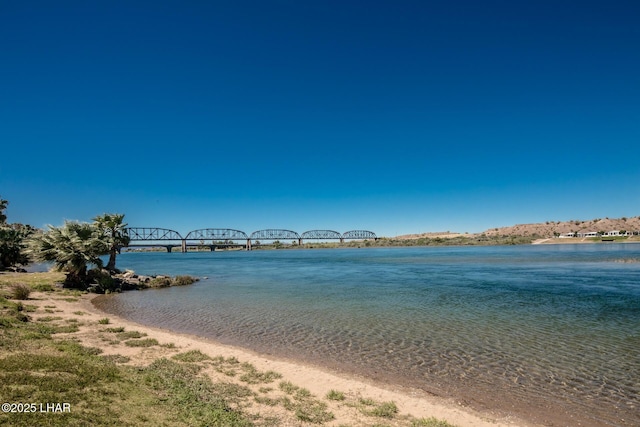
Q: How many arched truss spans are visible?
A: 5